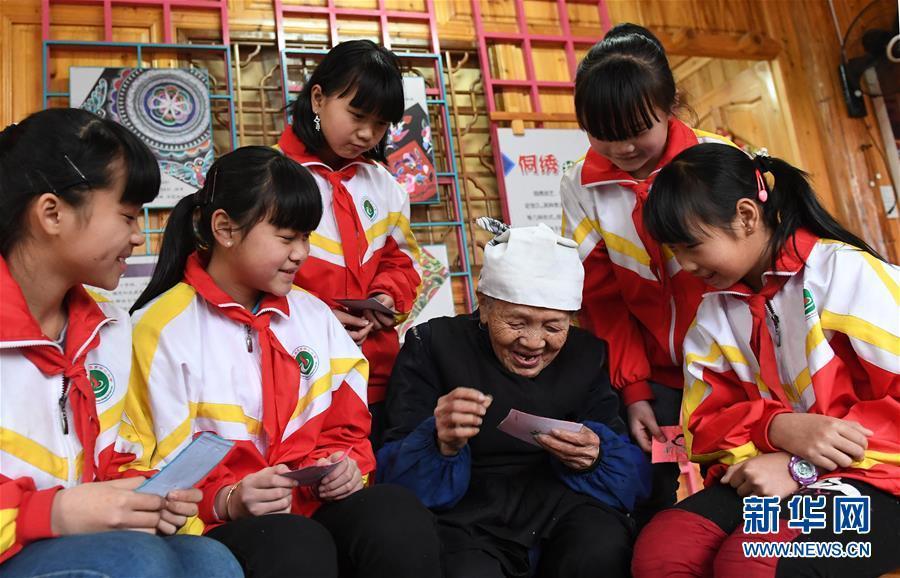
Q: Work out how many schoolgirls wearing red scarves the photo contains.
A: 5